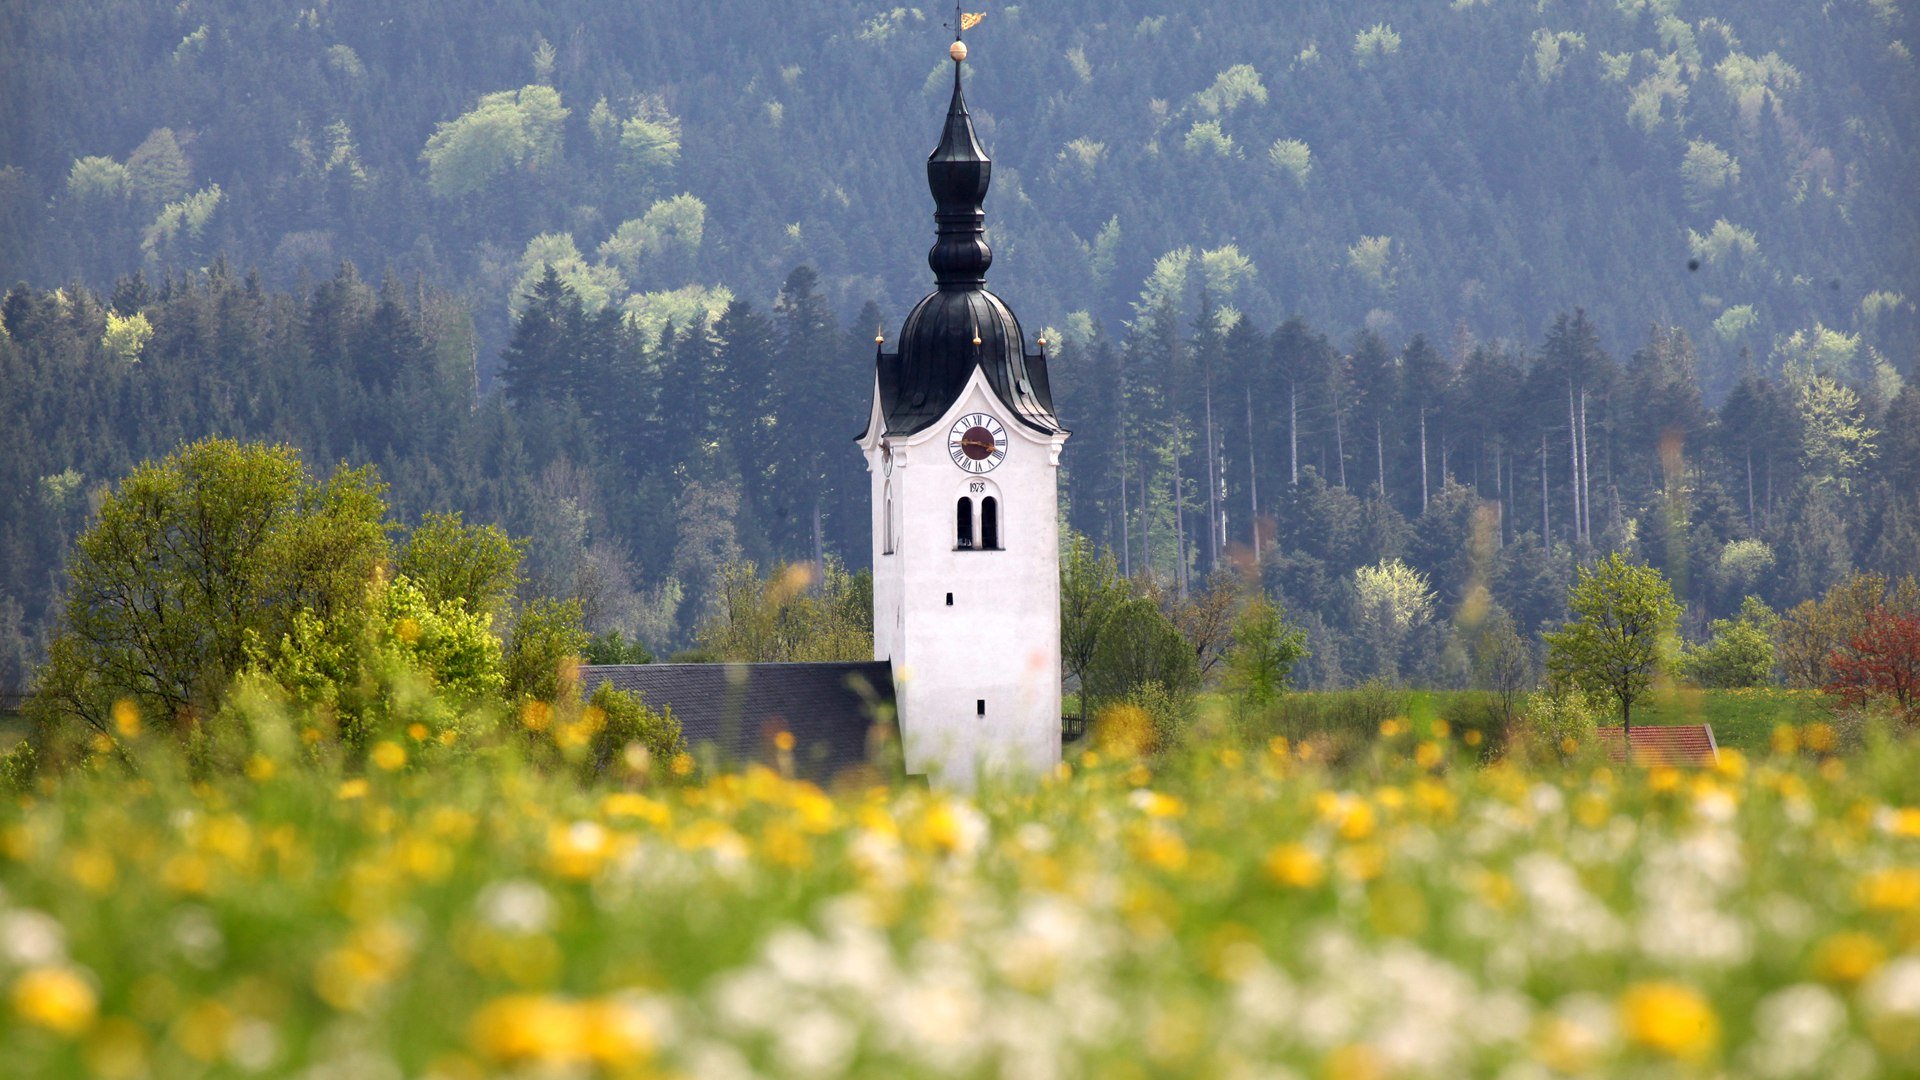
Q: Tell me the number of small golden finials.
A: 3